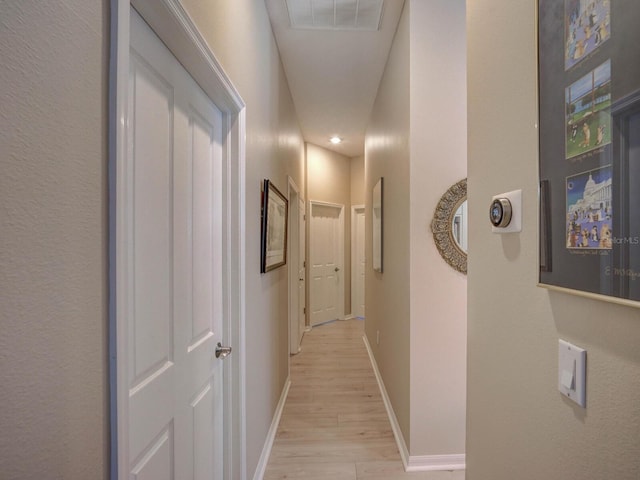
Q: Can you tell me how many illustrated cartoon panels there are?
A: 3